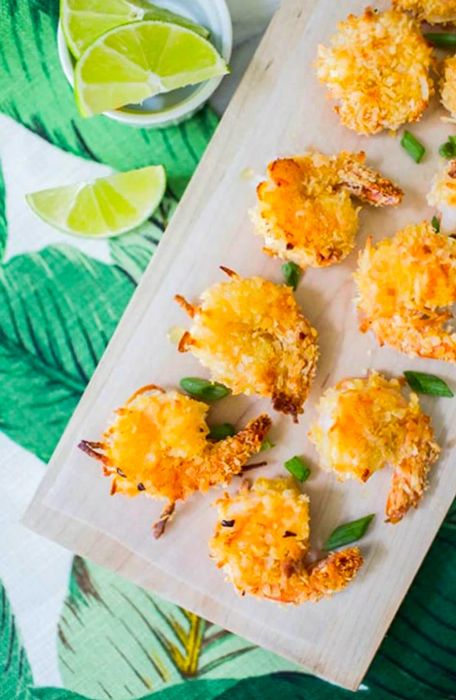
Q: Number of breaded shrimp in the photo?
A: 10